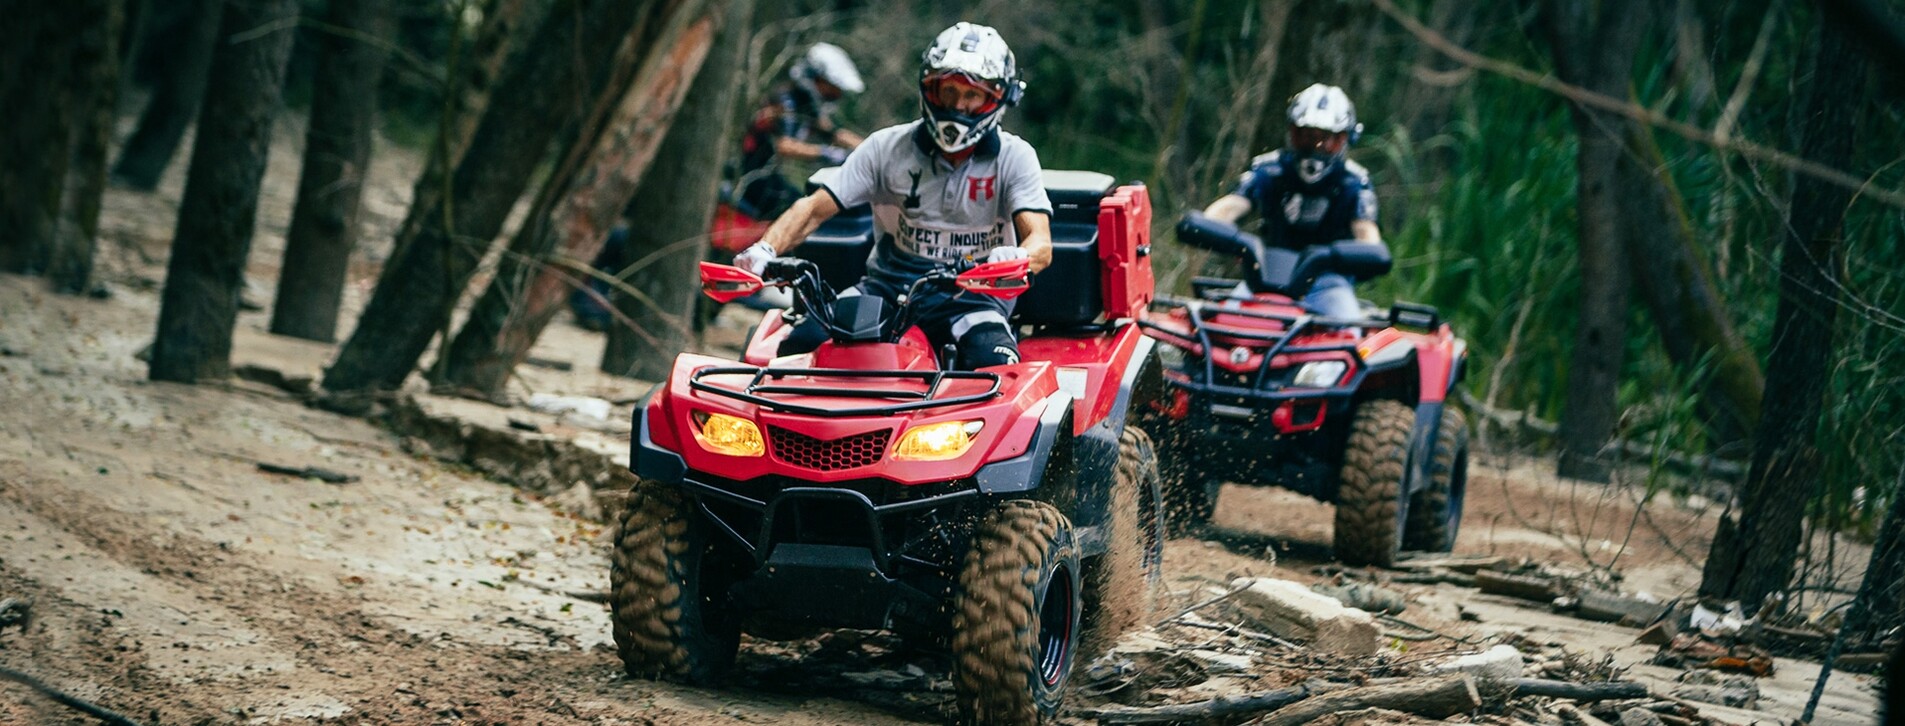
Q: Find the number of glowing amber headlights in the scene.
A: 2